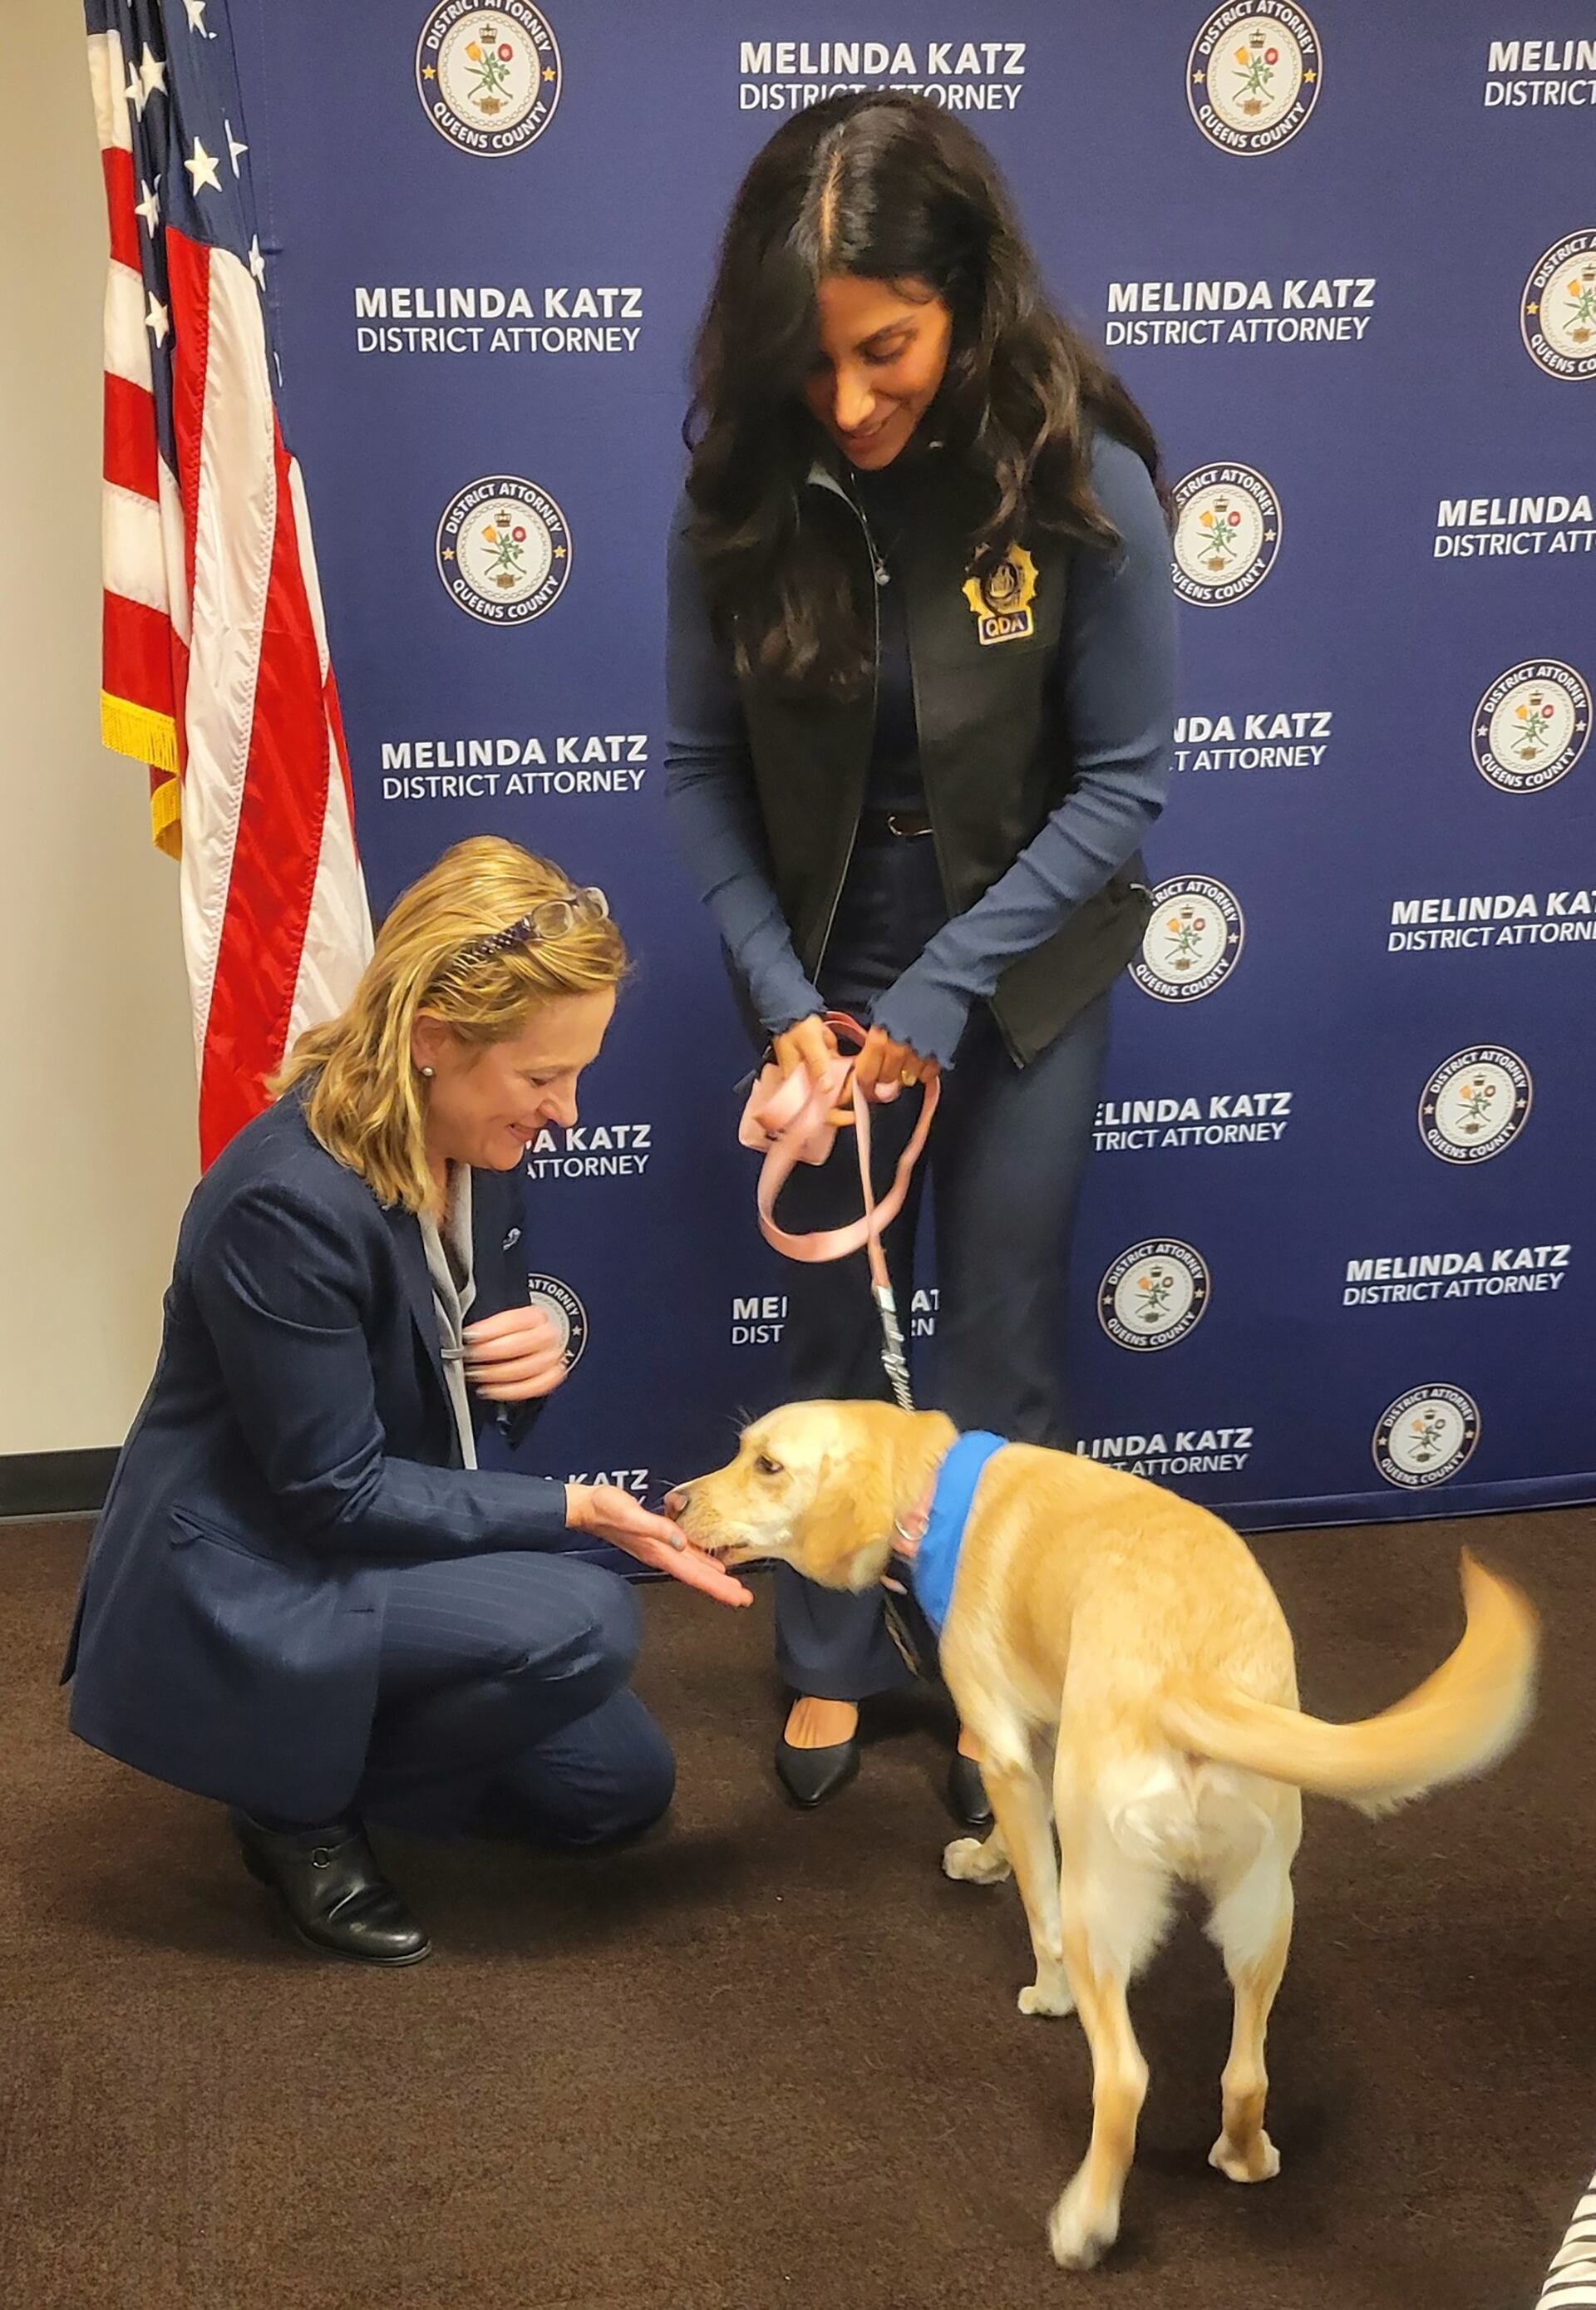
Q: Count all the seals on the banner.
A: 11